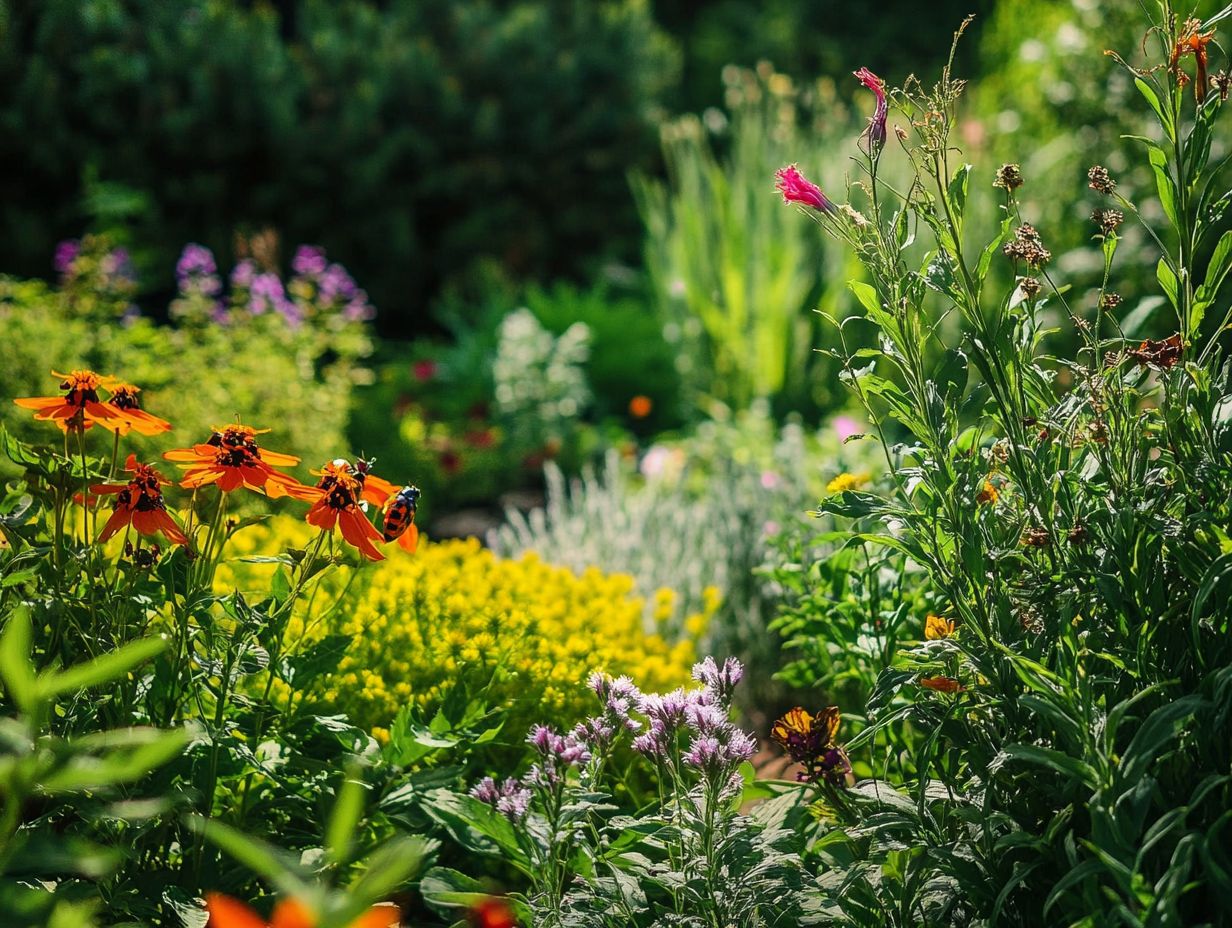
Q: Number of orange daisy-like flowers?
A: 5